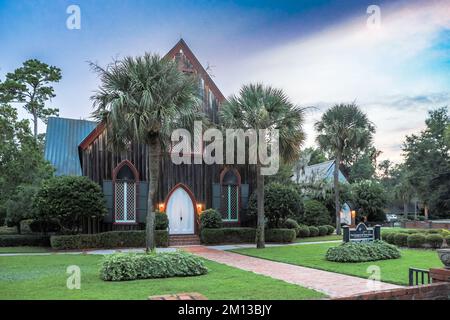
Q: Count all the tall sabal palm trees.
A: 3